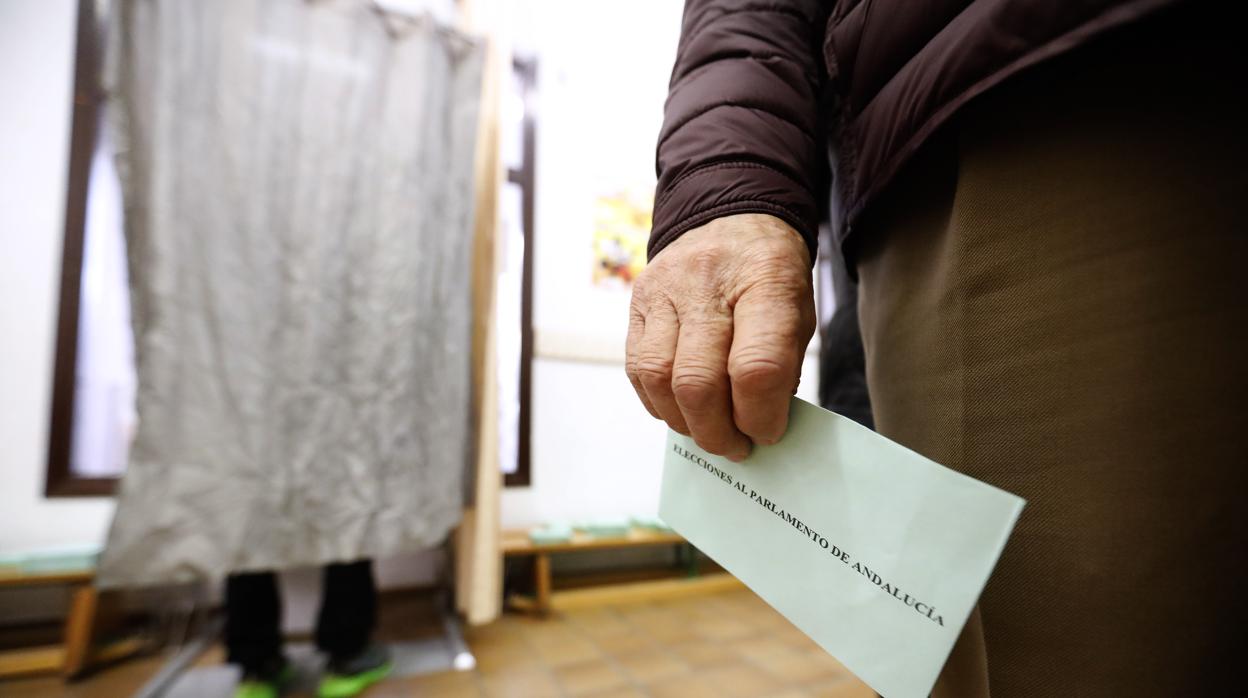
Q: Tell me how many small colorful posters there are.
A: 1